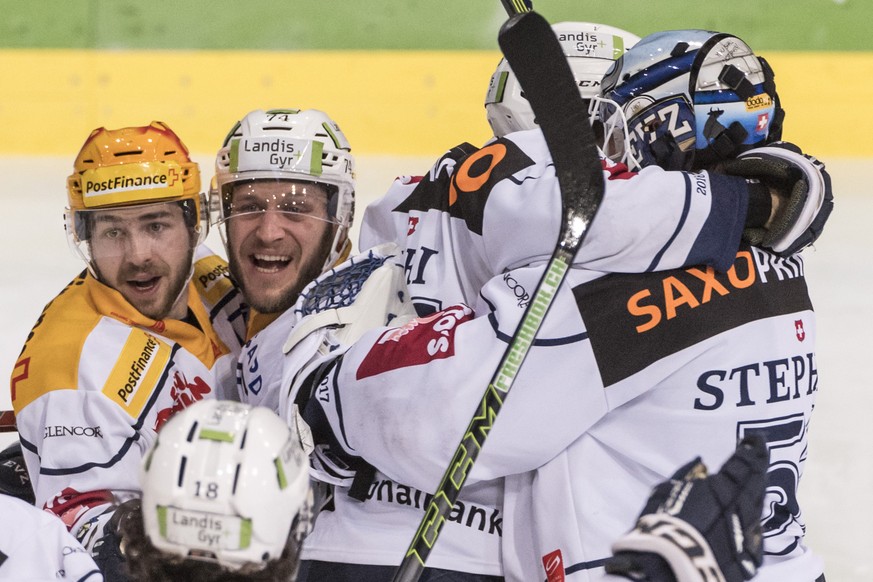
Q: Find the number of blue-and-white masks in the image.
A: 1